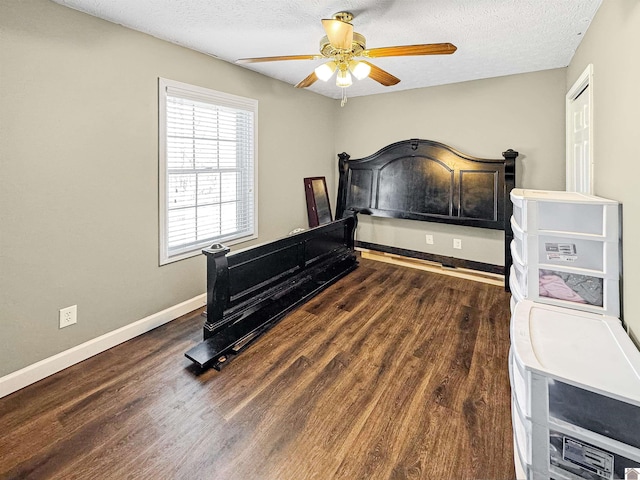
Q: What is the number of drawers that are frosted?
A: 2